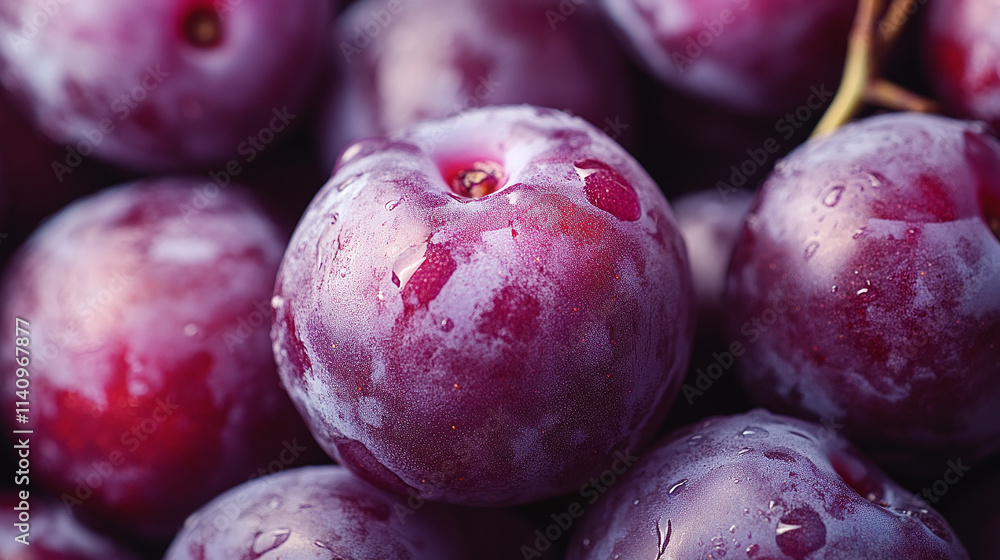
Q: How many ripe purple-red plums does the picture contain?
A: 11